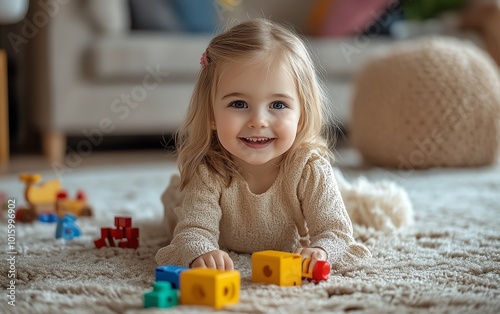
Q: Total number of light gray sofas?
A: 1